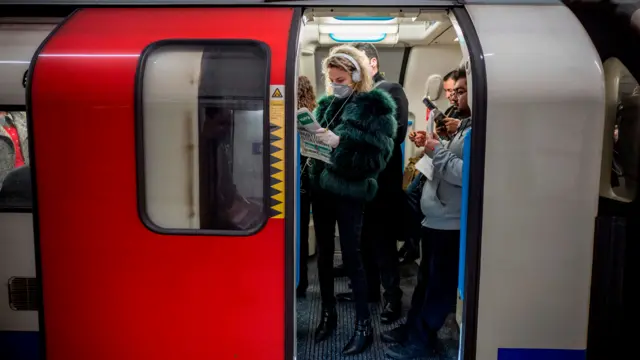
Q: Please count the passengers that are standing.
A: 5